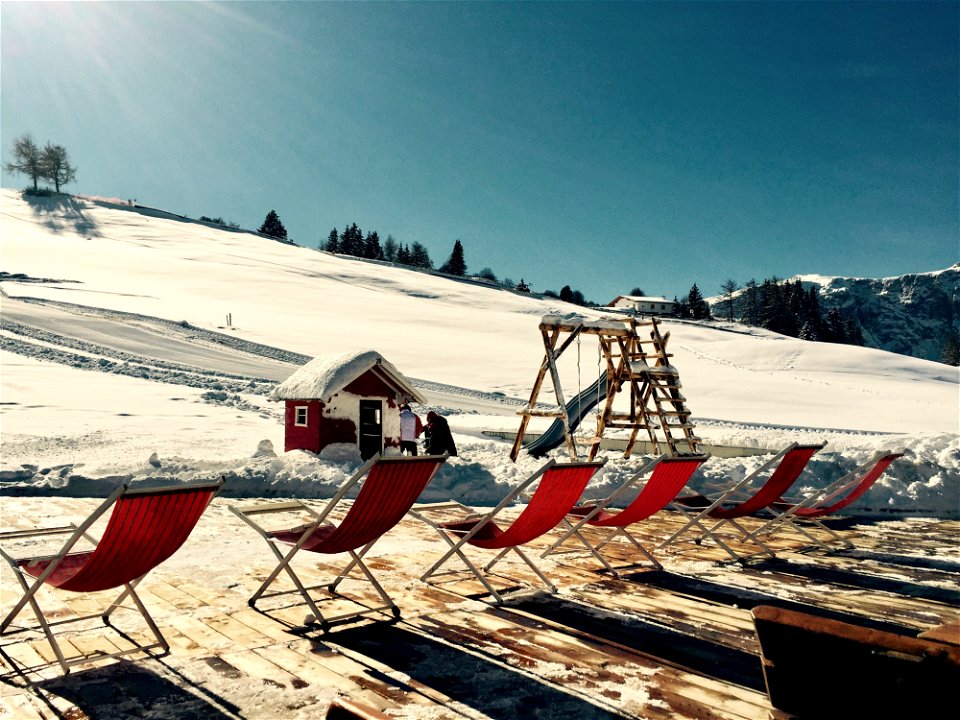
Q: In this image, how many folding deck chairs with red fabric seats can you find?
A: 6